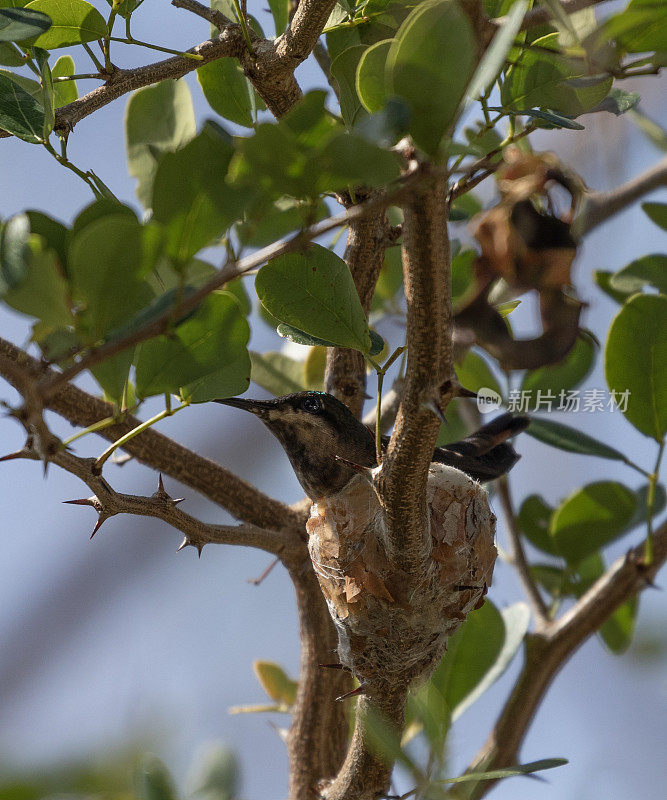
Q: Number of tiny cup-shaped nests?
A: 1